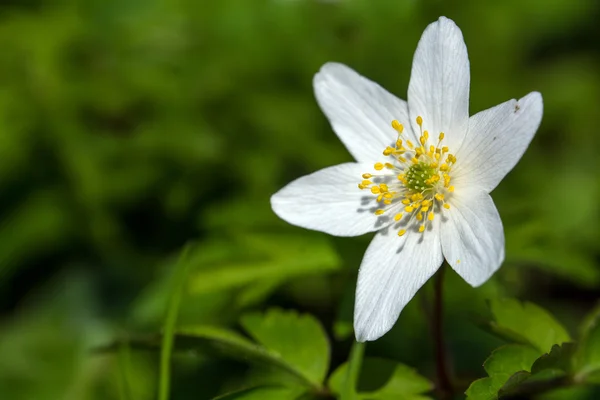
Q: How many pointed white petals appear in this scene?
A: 6